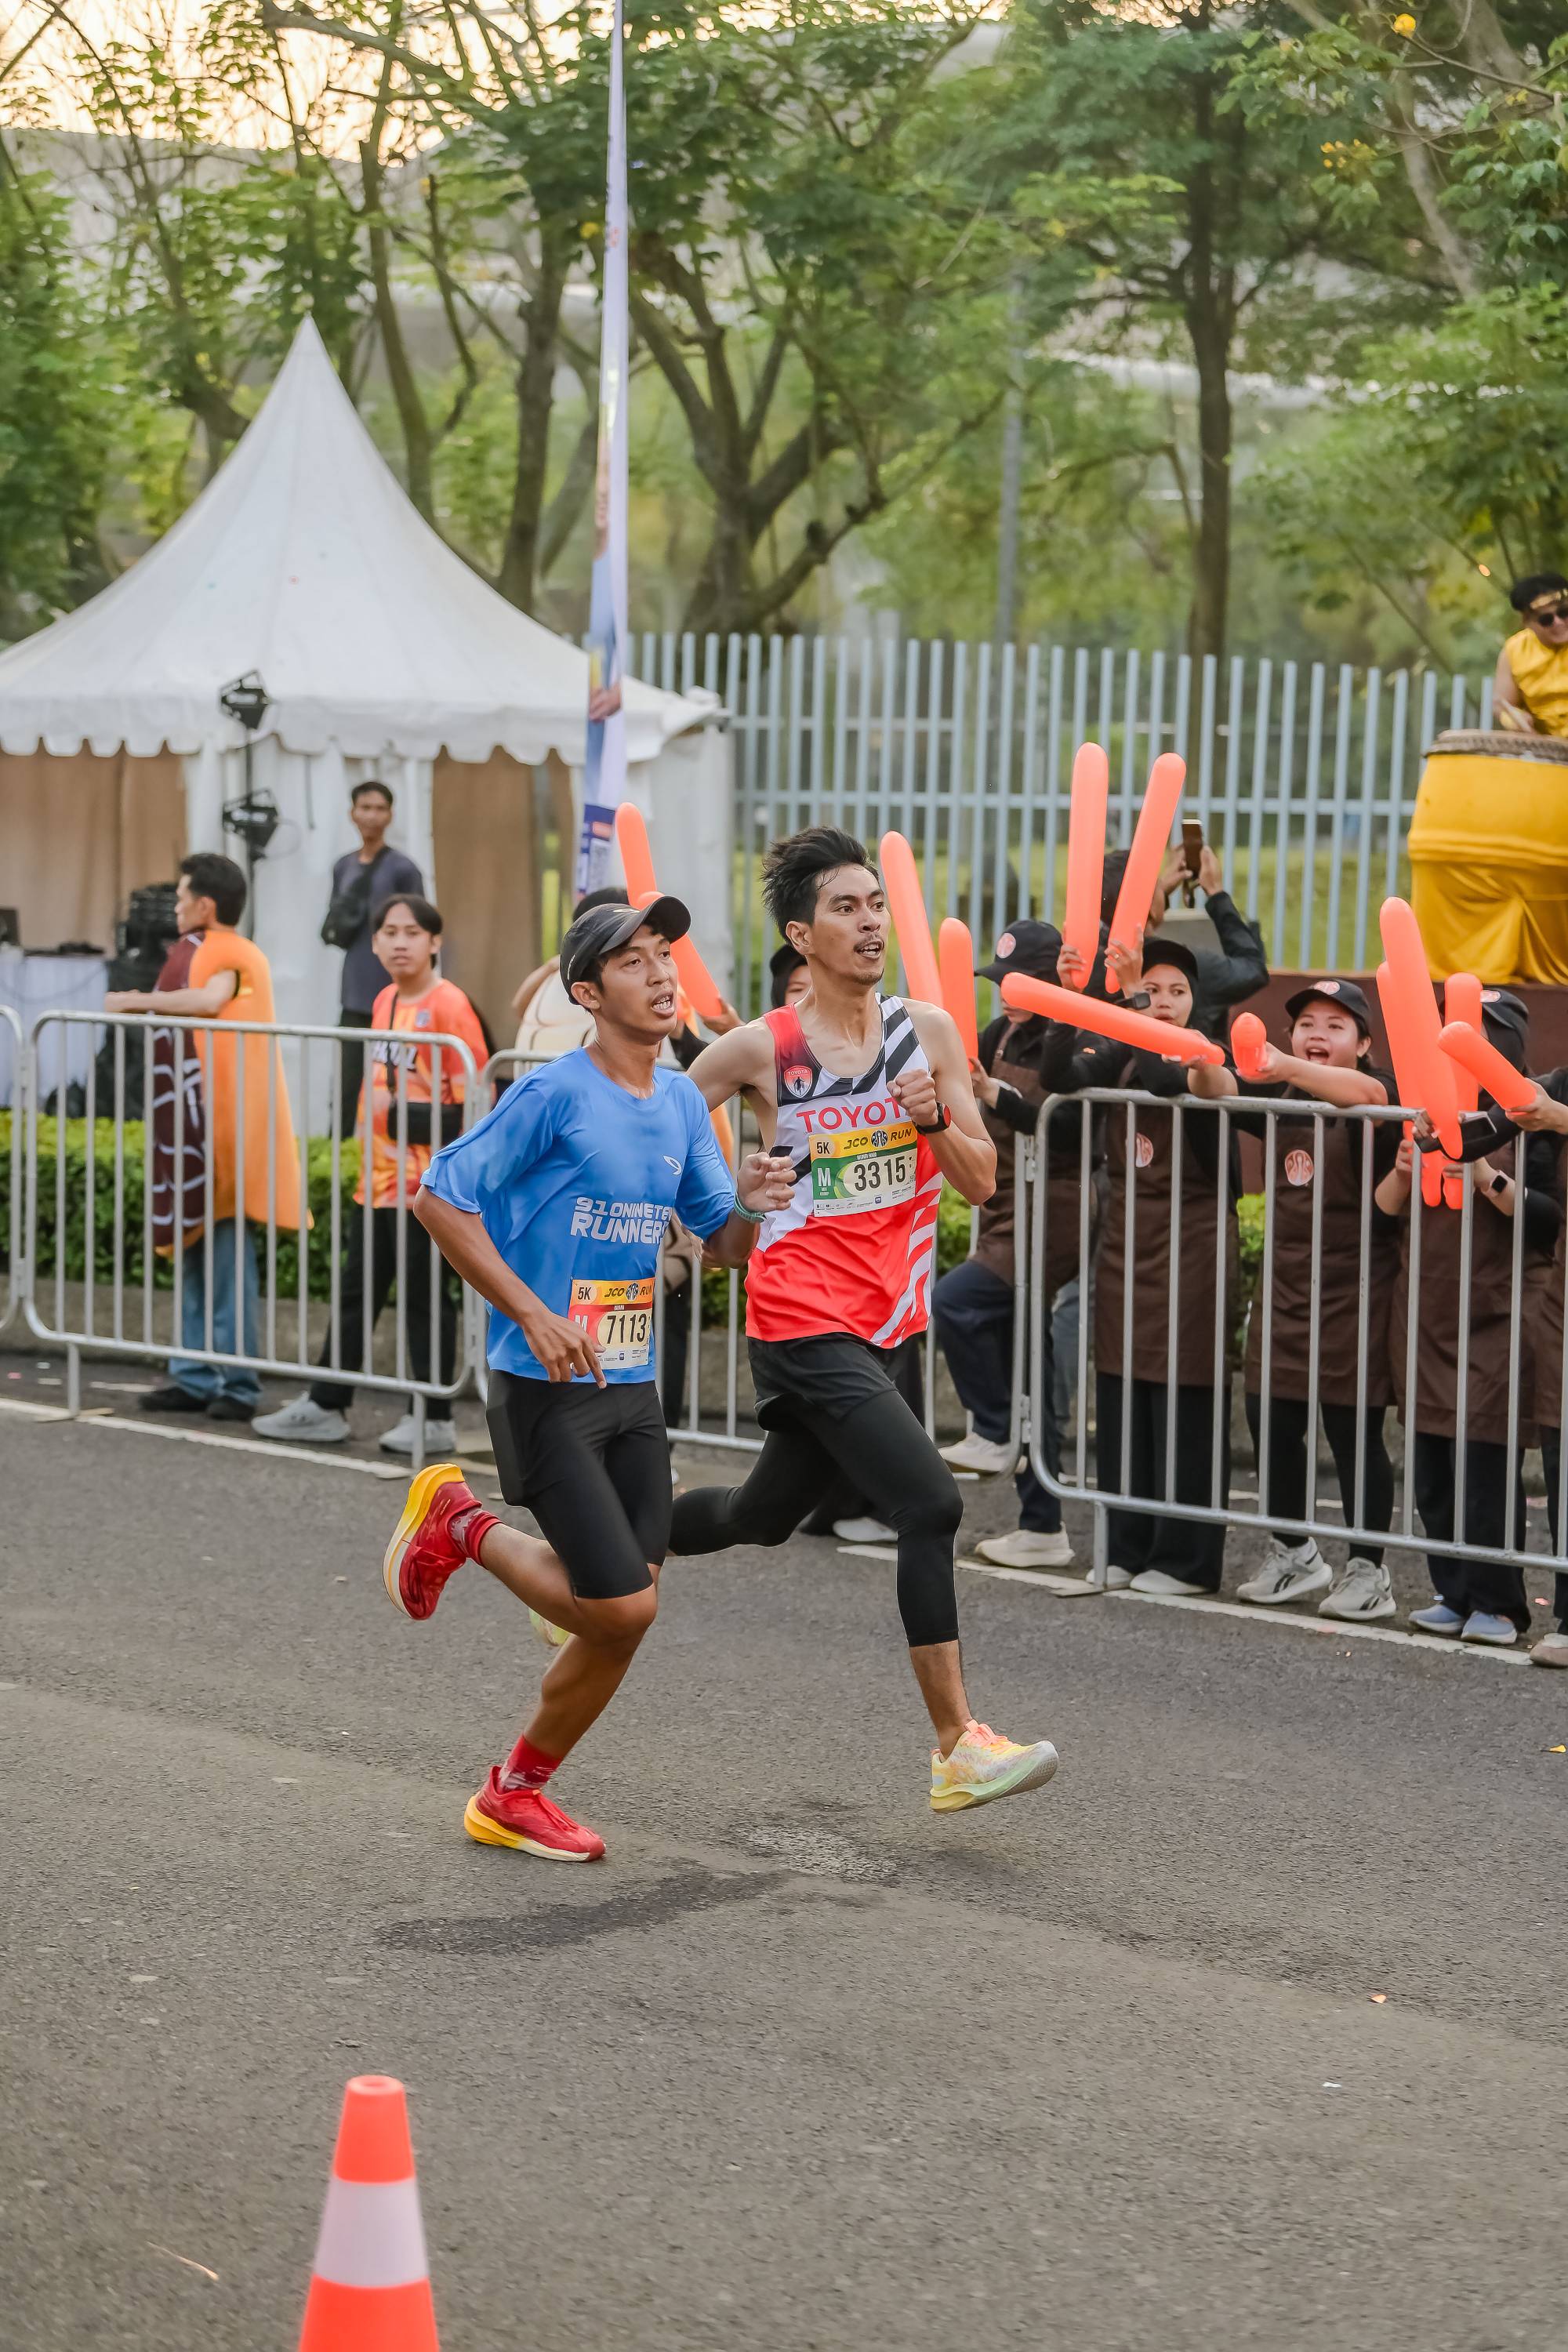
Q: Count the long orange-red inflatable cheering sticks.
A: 12